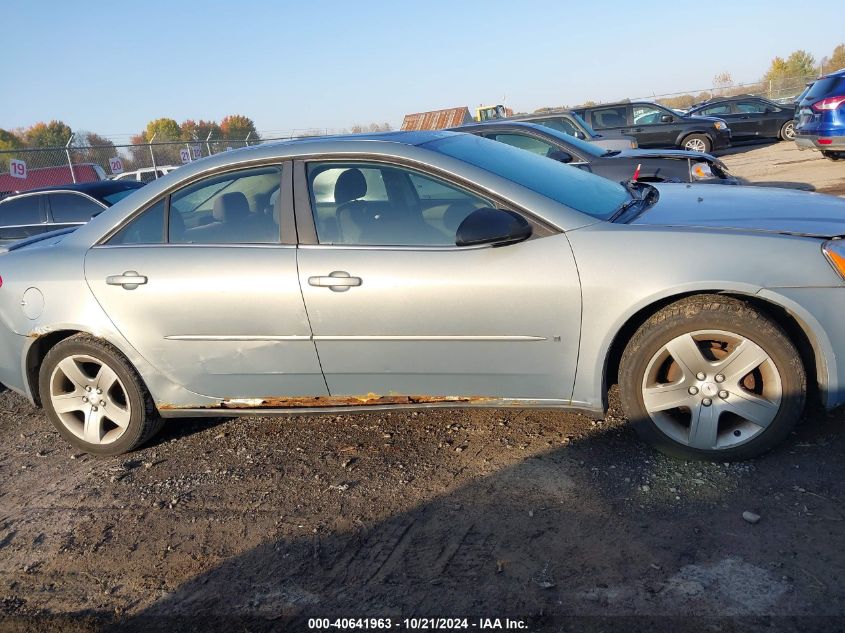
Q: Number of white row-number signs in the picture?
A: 4